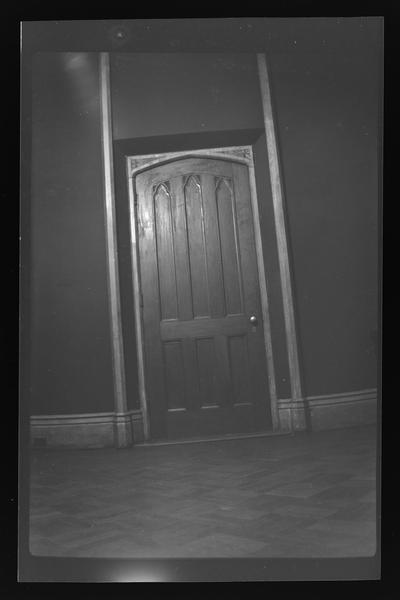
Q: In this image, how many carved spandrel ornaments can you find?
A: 2